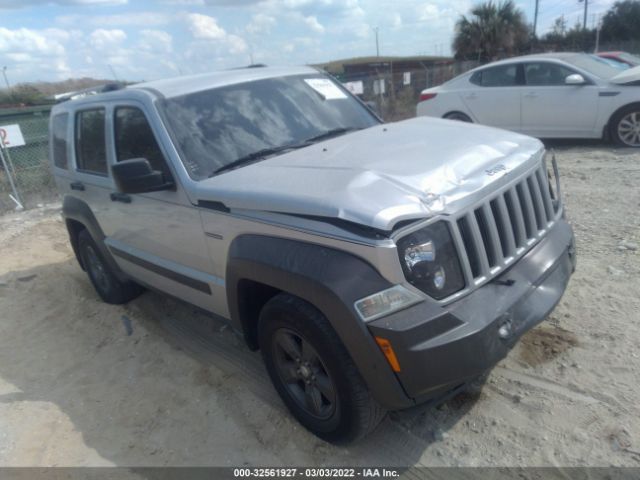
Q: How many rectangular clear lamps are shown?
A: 1